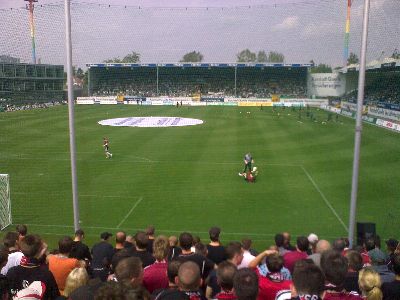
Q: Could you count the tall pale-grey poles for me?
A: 2